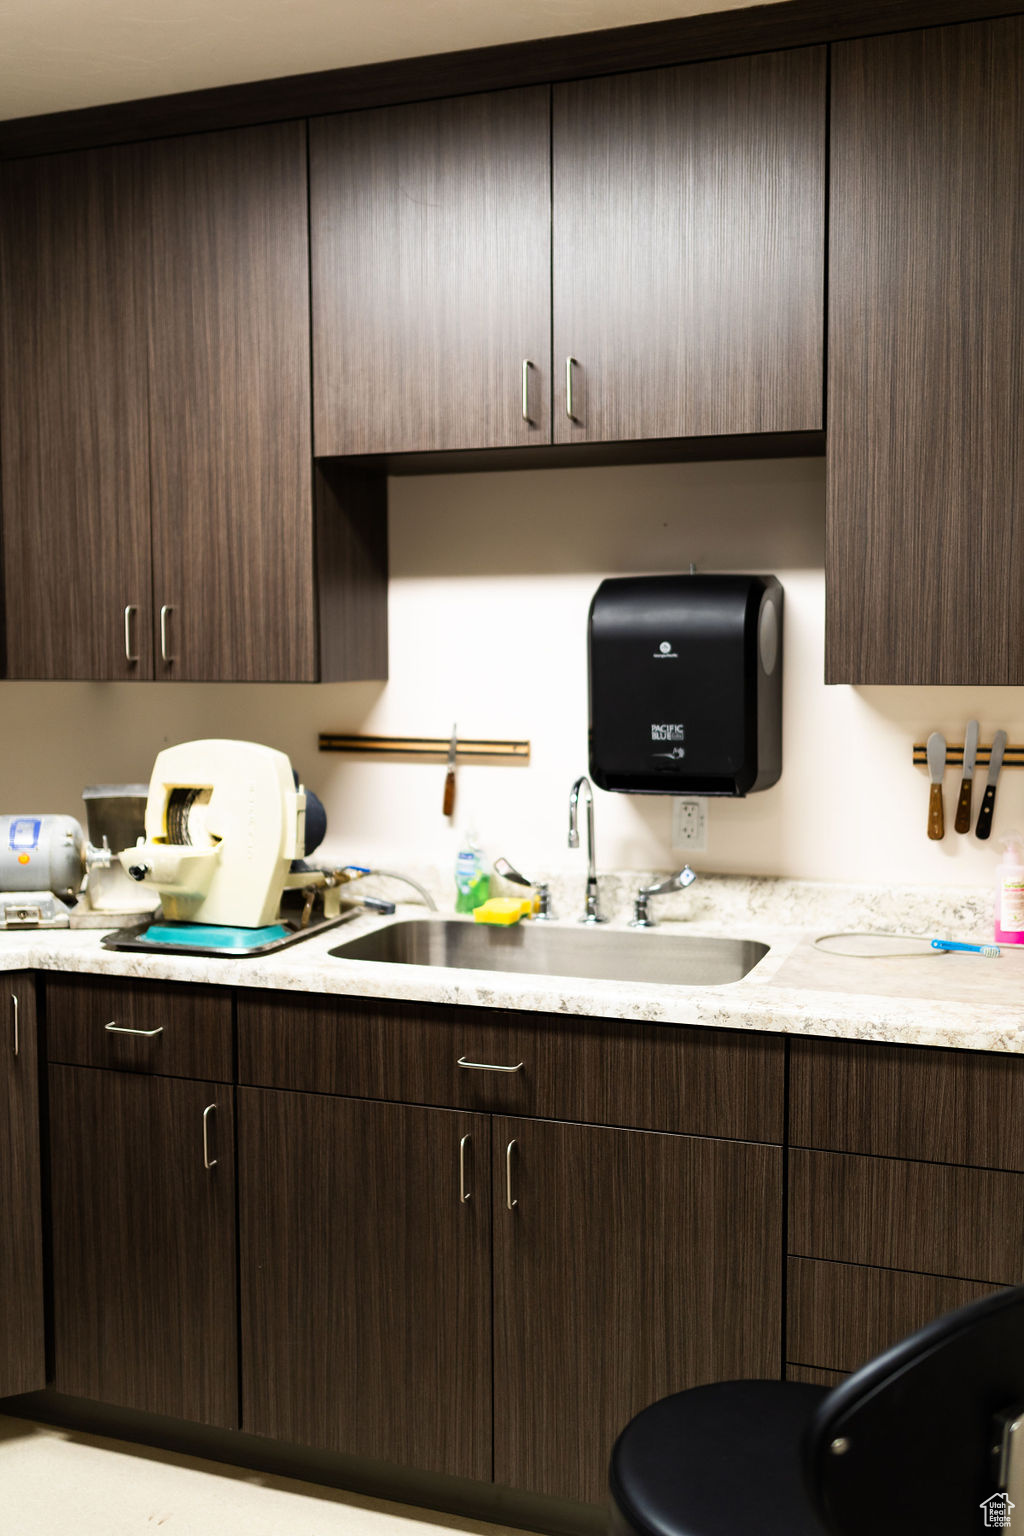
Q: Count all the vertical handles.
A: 8